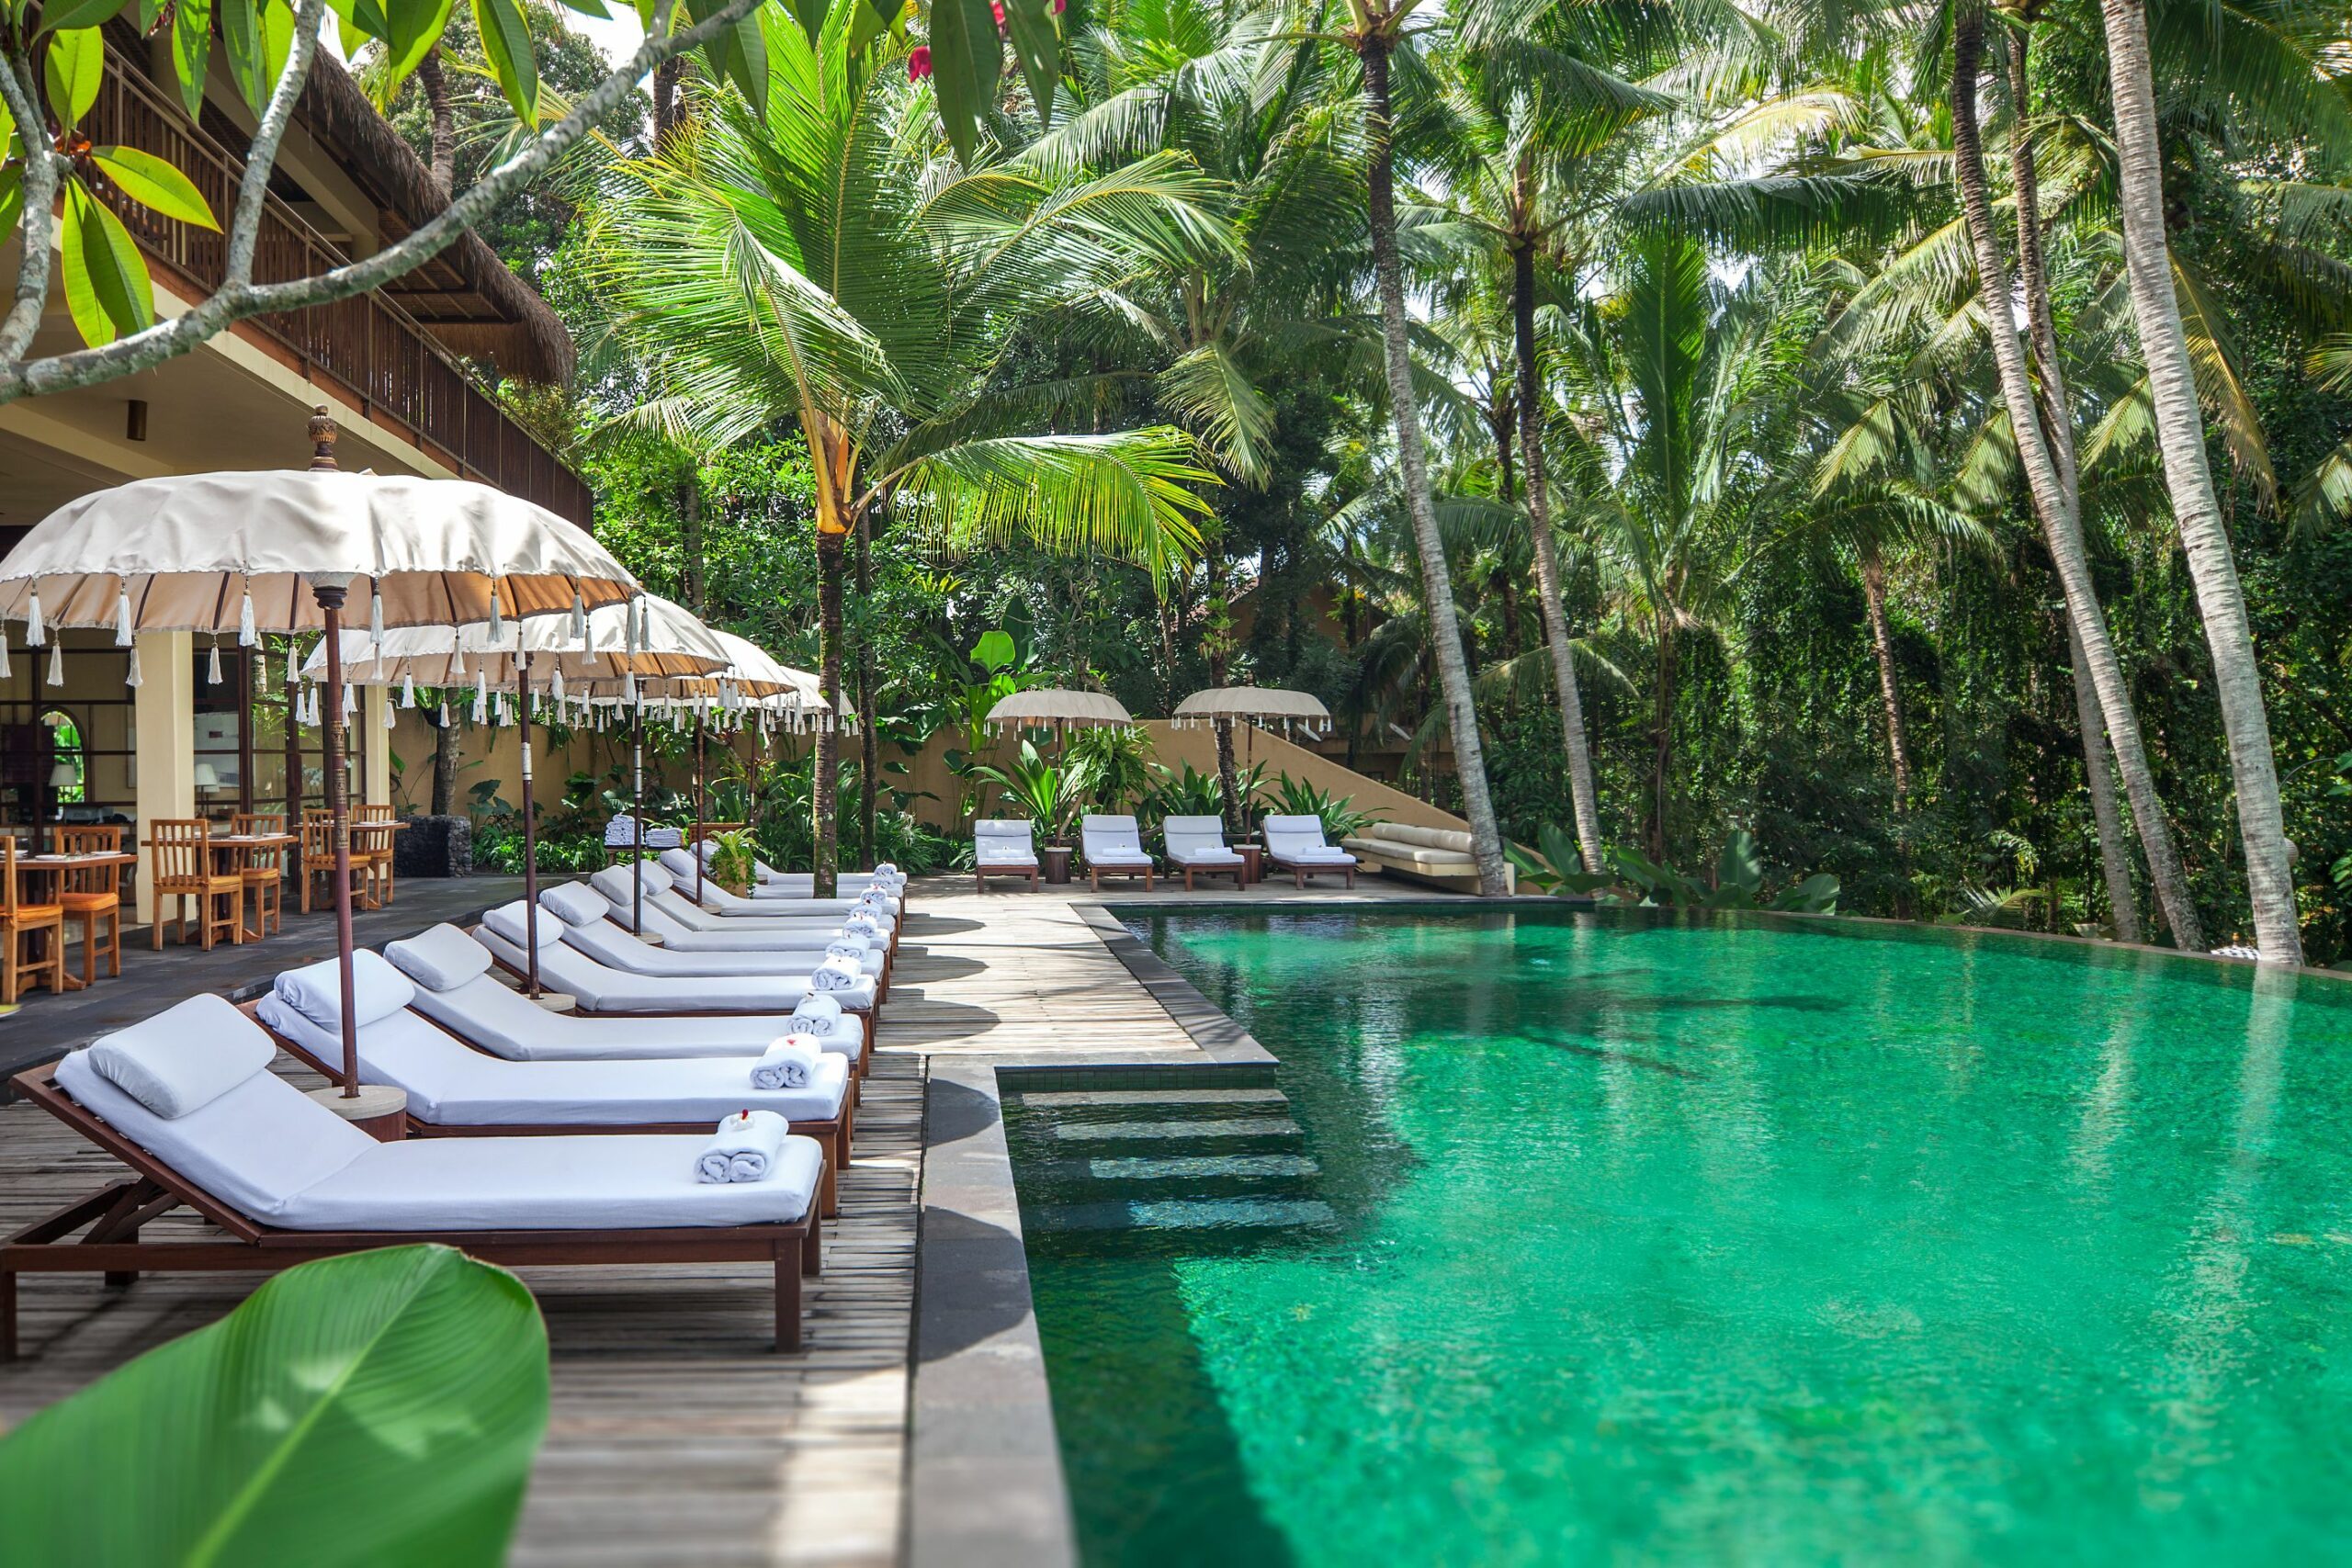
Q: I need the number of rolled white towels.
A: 14